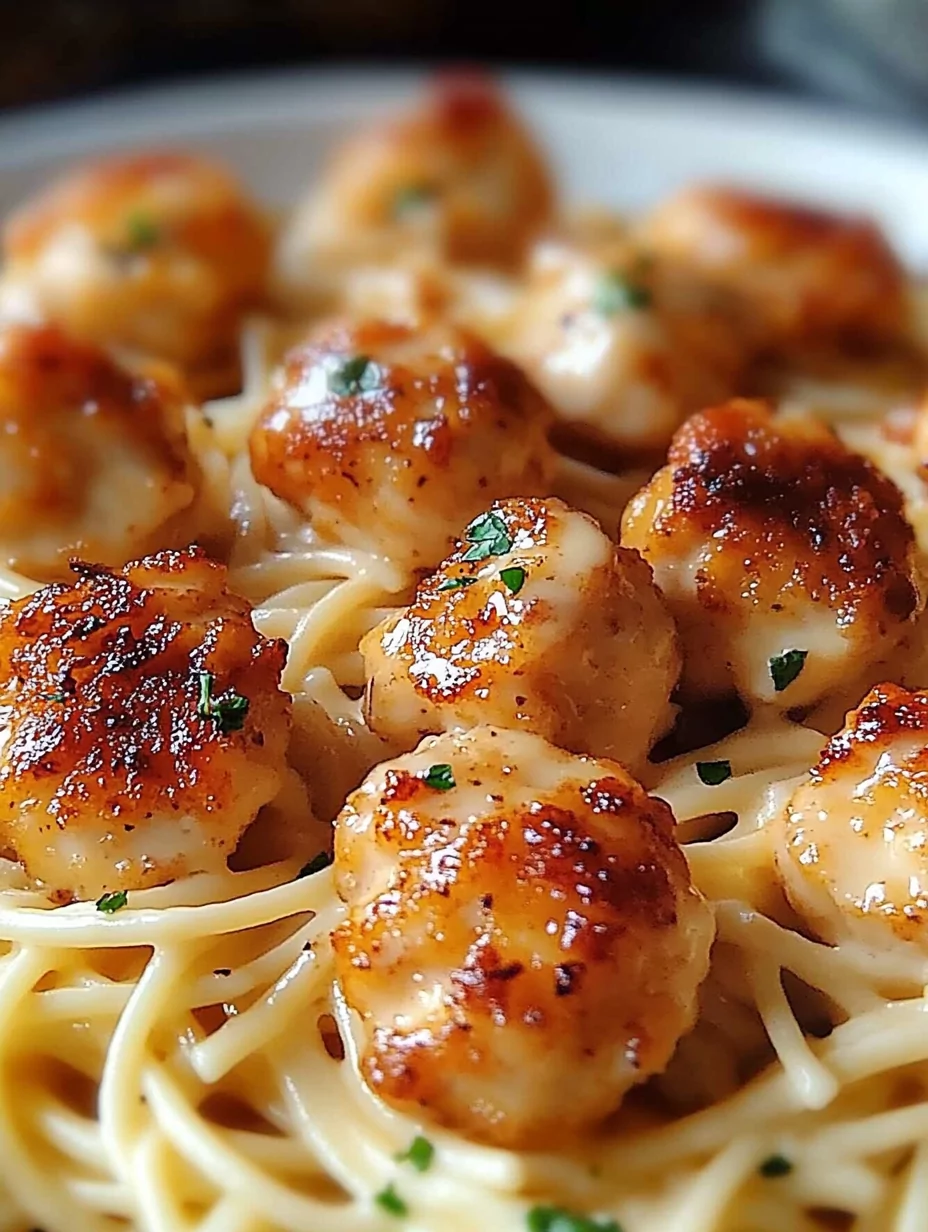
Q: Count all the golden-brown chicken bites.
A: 11